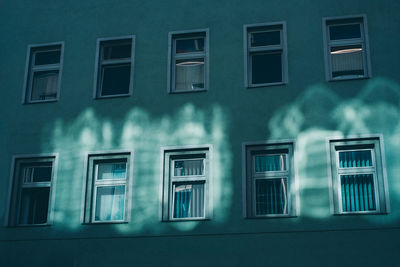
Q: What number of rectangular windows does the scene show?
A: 10